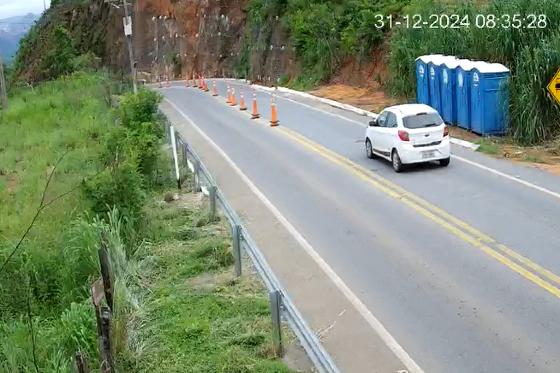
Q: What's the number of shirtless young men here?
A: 0